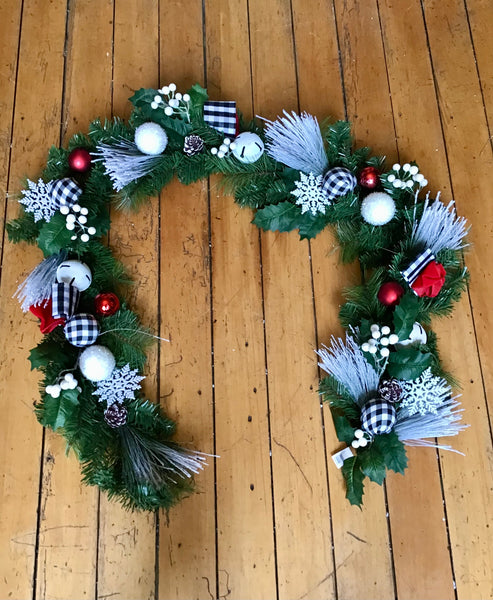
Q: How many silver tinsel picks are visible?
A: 7